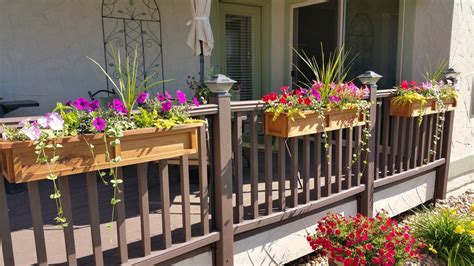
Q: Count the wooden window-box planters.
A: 3